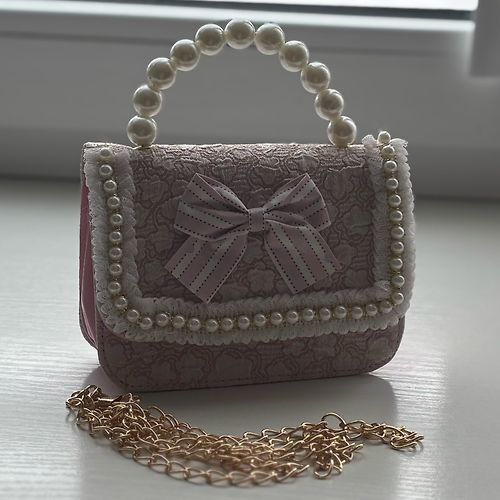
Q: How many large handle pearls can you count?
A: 11